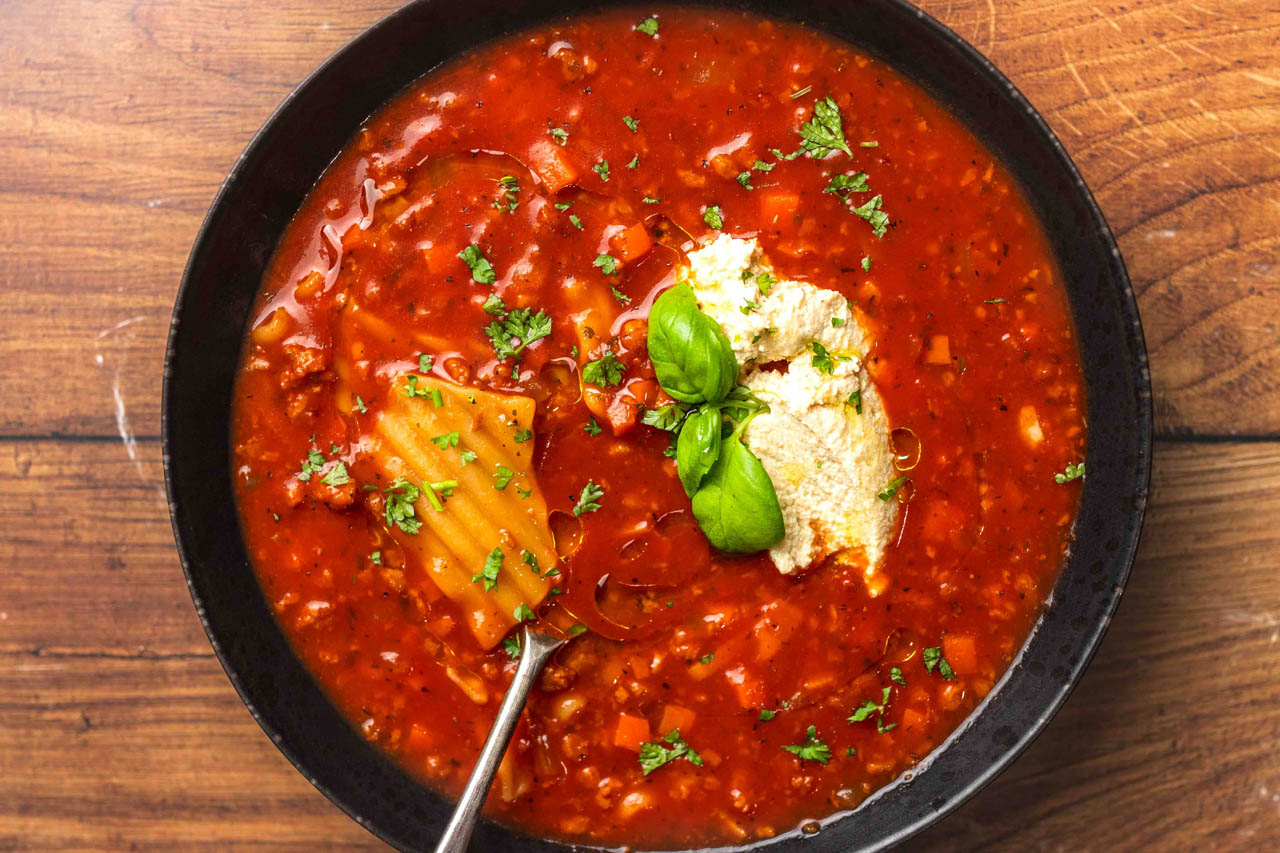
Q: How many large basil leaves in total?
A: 3